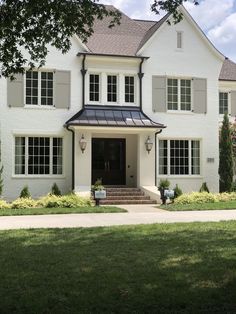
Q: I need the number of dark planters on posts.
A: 2